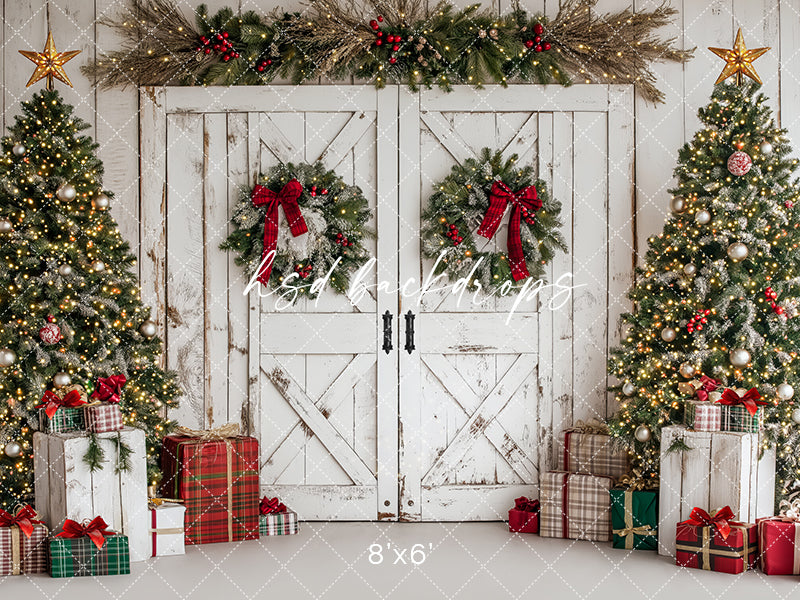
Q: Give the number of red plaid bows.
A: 2